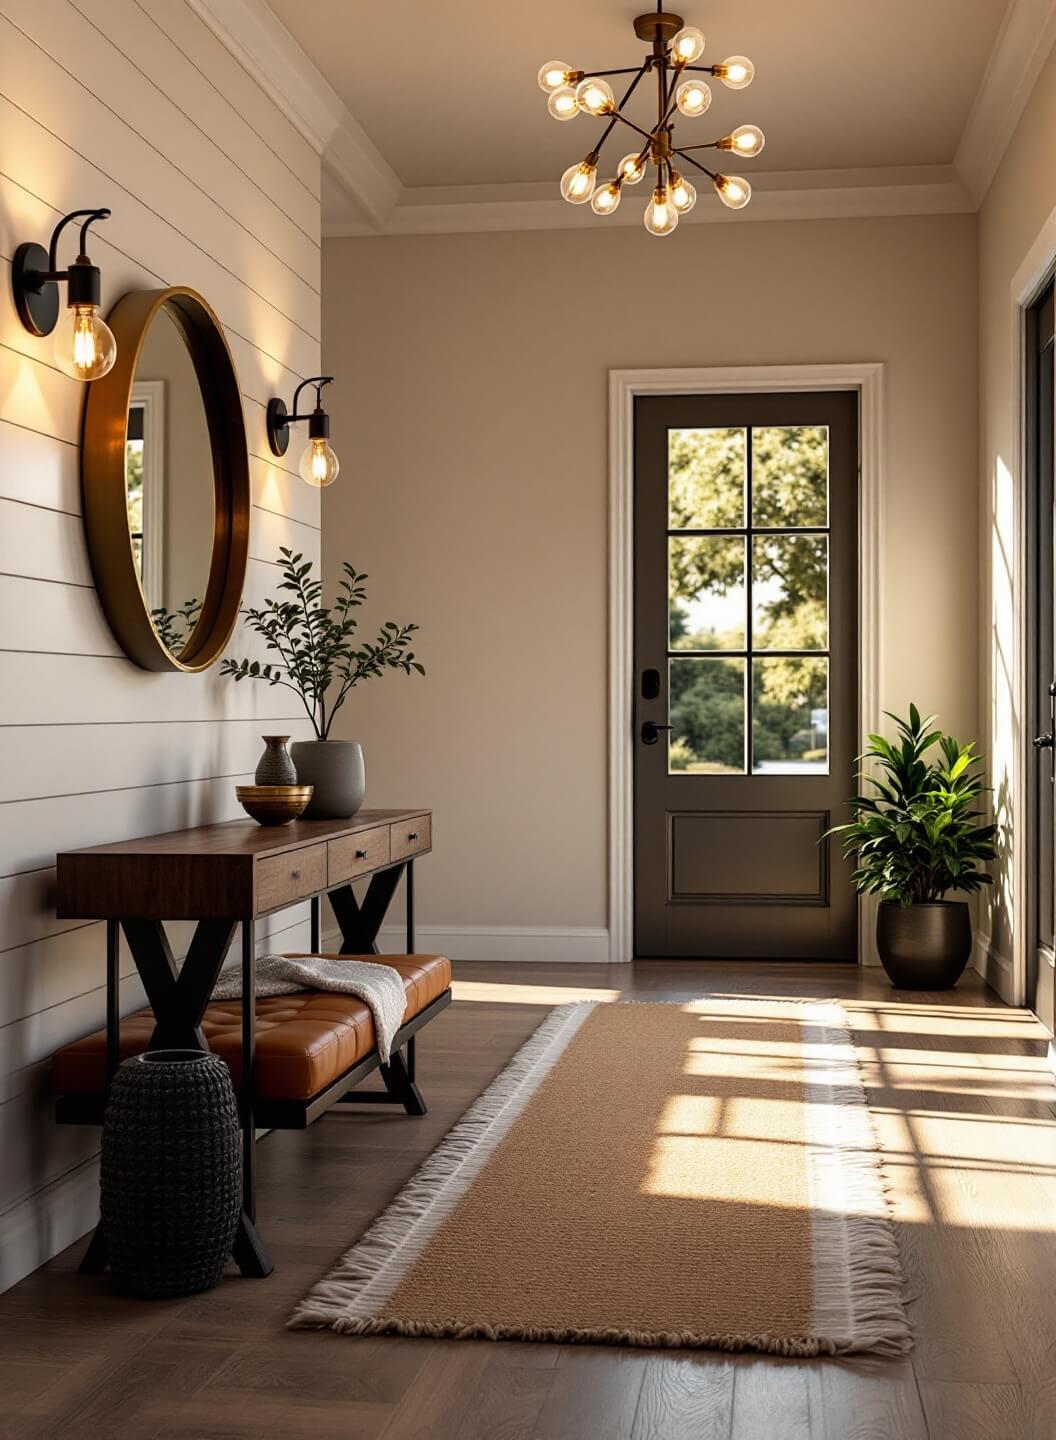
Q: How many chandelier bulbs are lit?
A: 13